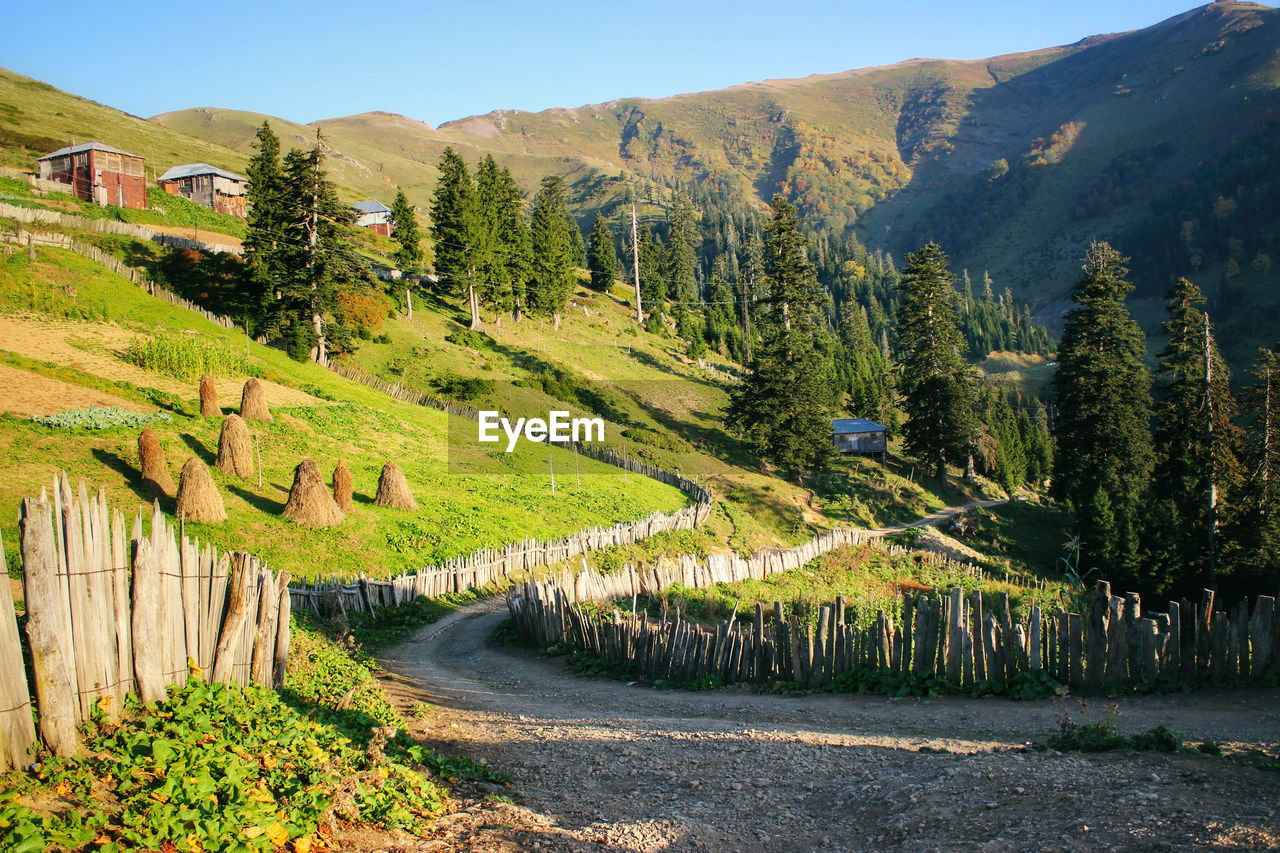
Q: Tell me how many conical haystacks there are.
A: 8